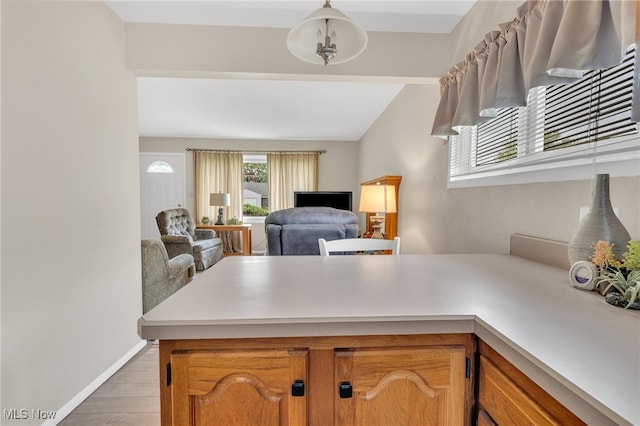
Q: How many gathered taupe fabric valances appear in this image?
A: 1